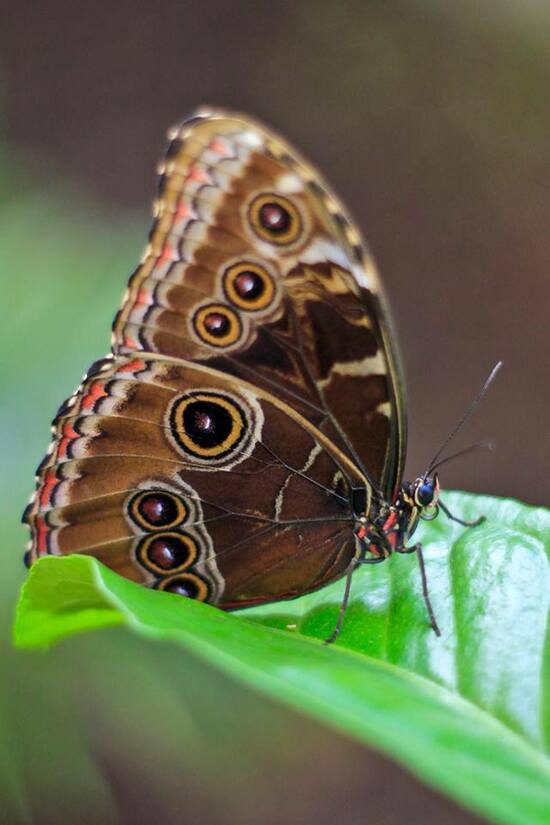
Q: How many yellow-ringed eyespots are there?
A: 7